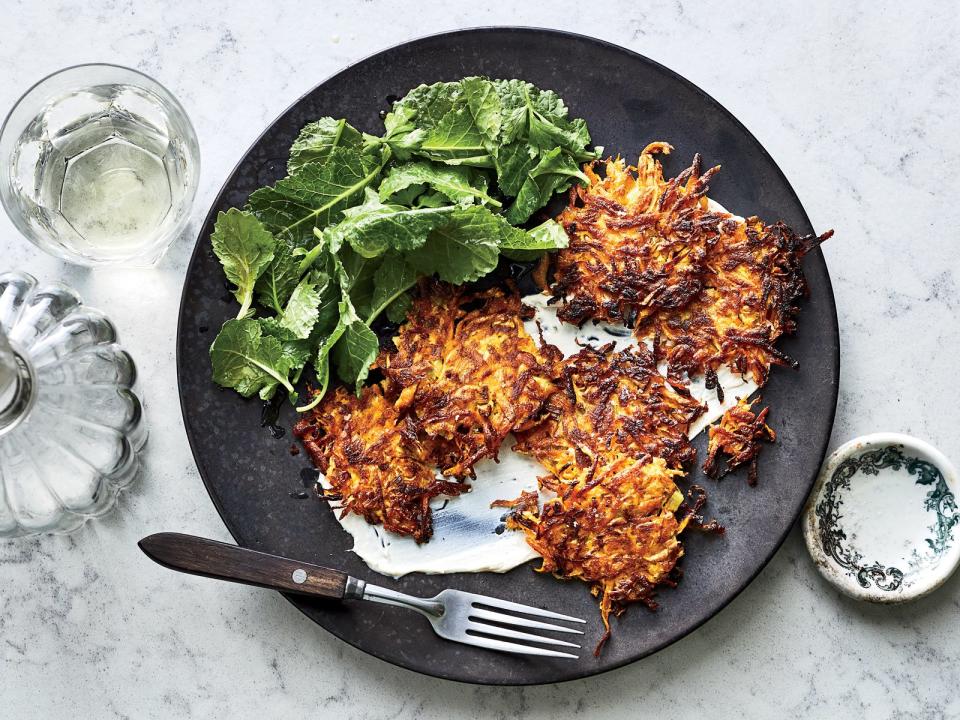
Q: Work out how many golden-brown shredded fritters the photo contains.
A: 6